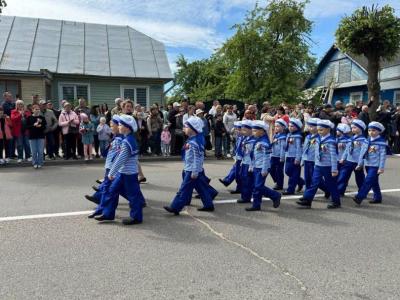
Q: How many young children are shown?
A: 13